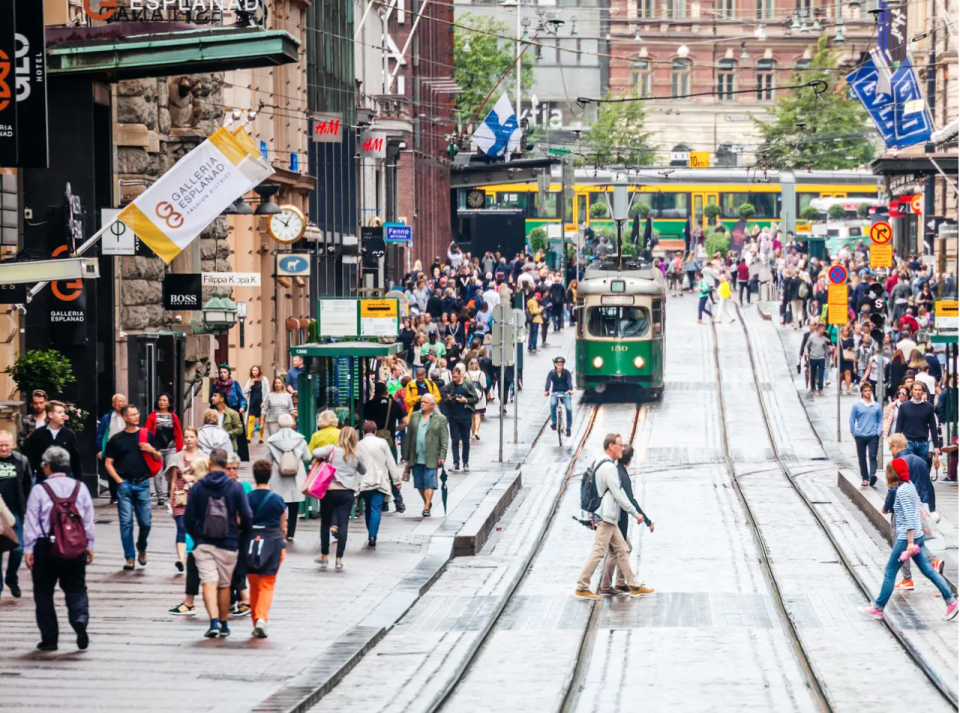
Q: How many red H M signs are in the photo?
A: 2